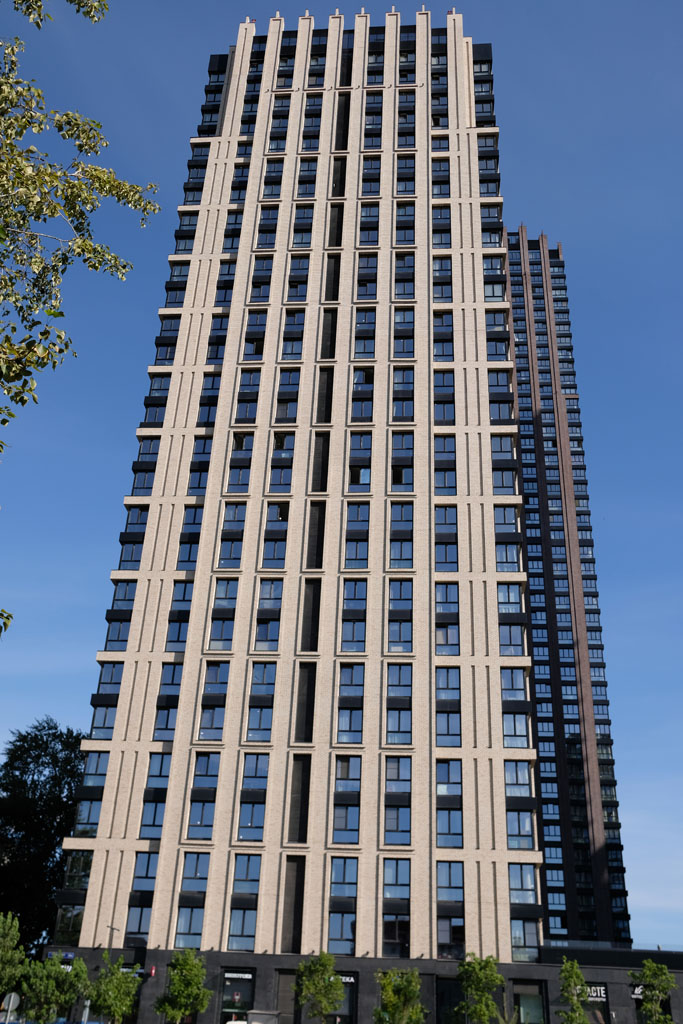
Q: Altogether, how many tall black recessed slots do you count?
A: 13